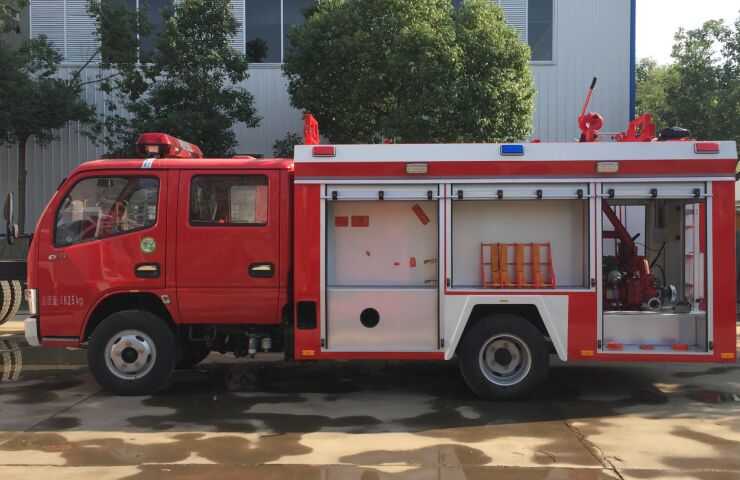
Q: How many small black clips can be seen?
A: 10